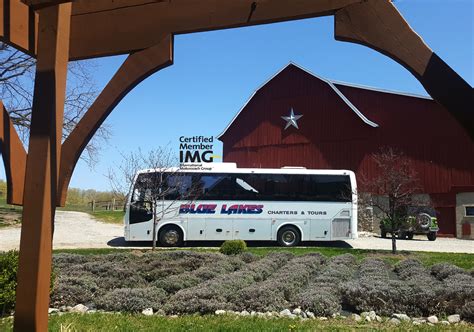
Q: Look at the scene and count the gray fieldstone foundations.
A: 1